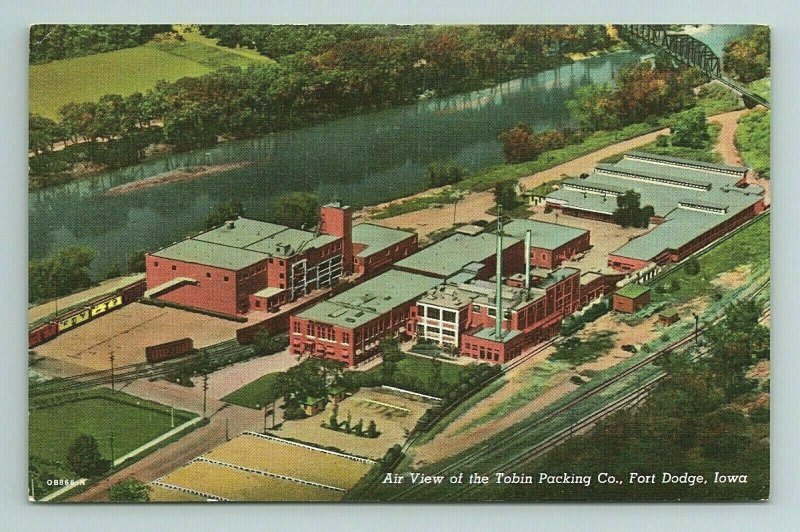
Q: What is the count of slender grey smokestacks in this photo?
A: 2